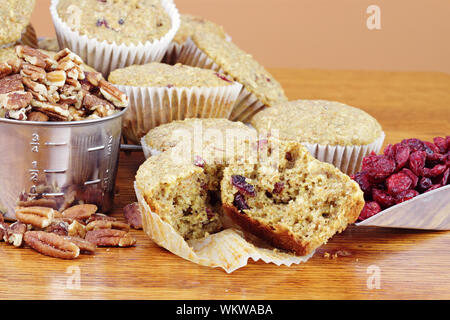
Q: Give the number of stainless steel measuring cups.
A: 1